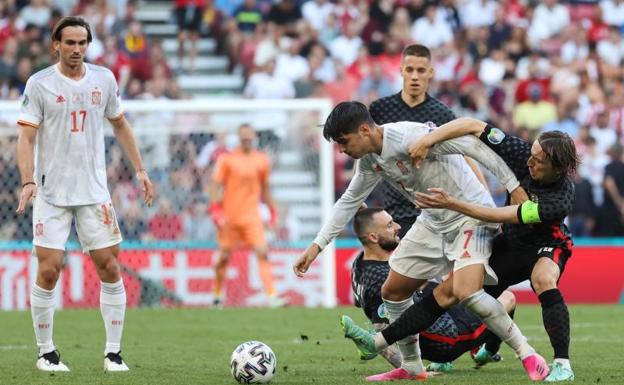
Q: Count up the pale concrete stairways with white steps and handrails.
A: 1